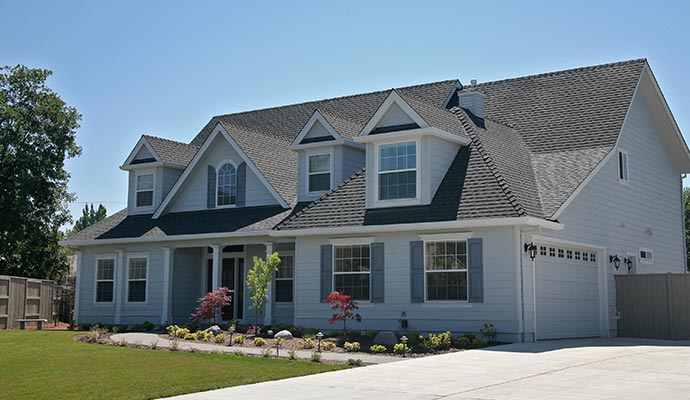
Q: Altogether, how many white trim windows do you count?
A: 11